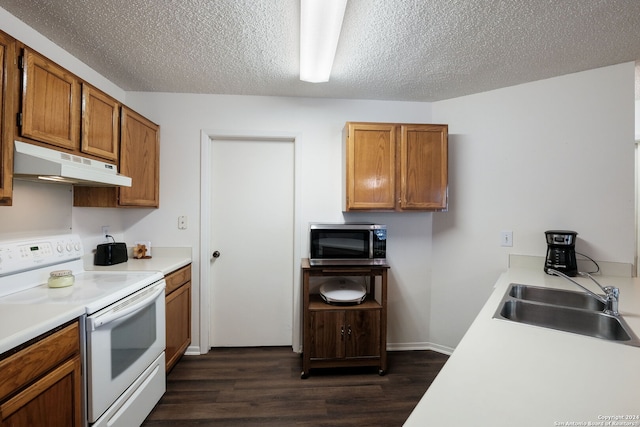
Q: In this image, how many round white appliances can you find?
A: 1